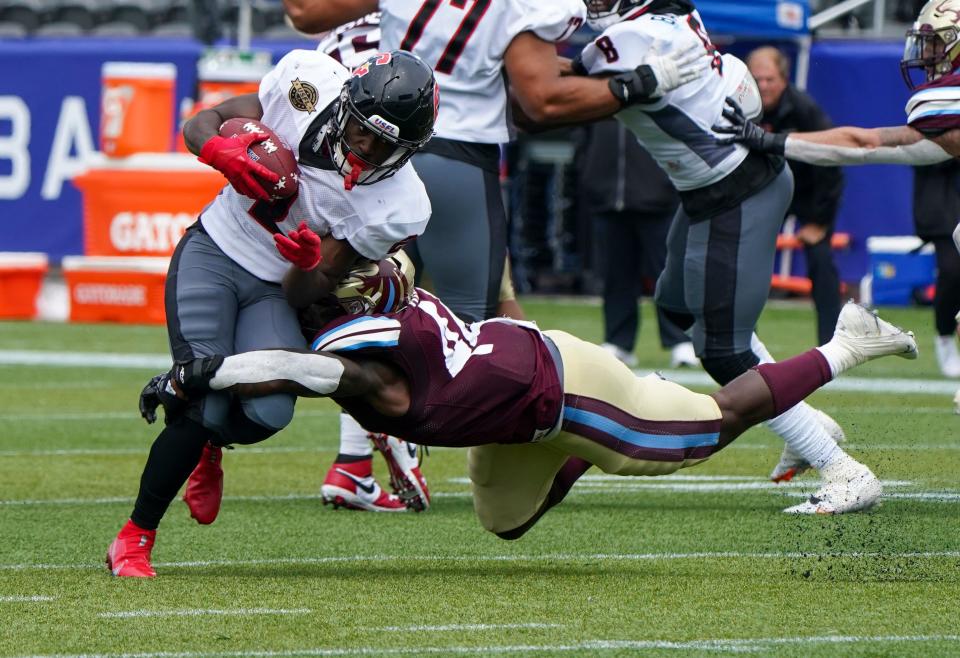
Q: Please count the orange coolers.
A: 5